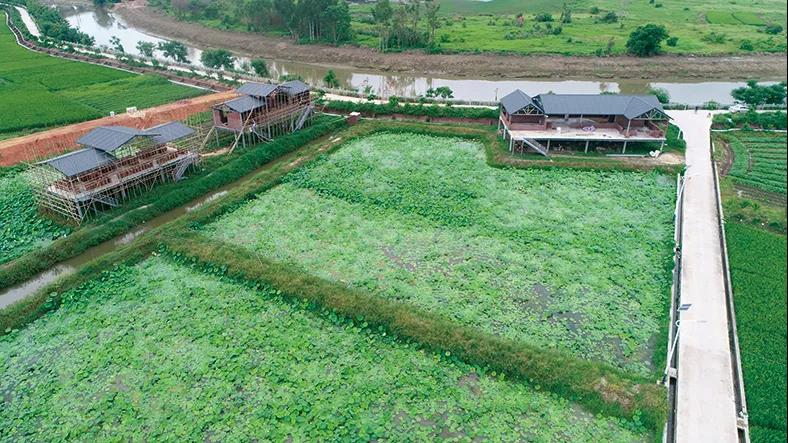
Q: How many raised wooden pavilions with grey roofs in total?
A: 3